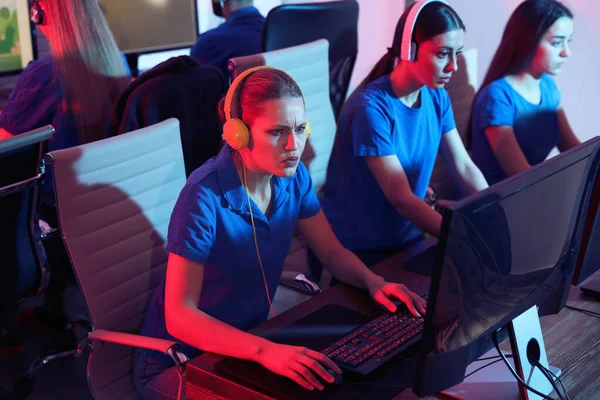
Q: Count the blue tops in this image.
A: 5